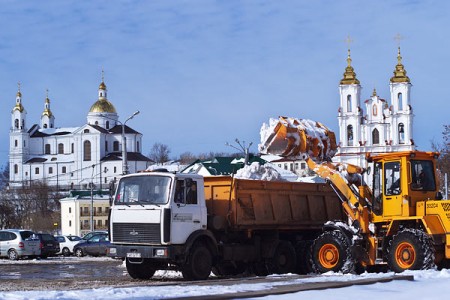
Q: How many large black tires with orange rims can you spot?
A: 2